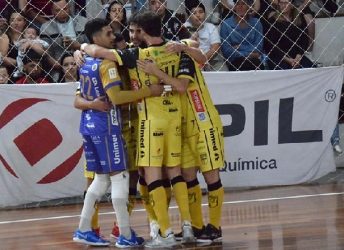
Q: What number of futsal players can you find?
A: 5